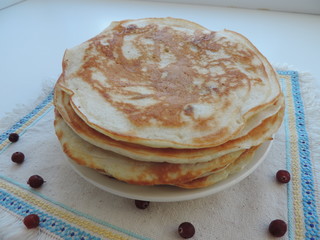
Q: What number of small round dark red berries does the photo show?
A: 8